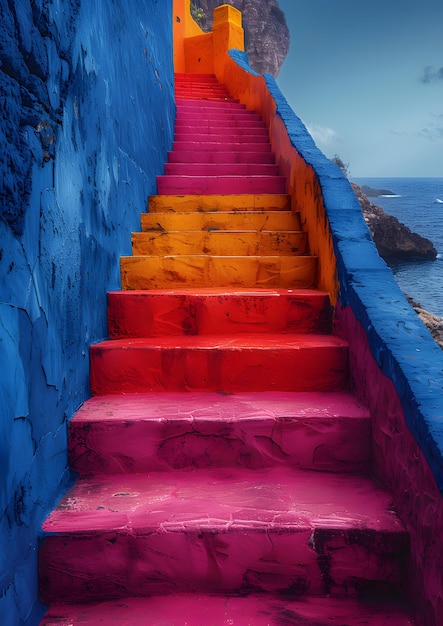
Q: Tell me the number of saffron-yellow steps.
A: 4